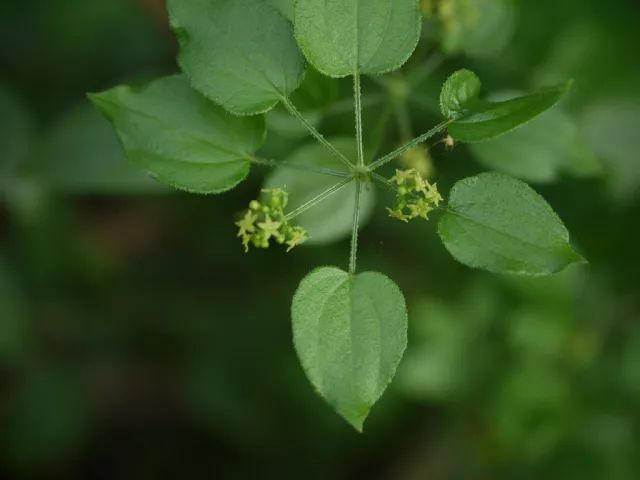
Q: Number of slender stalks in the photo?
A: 7